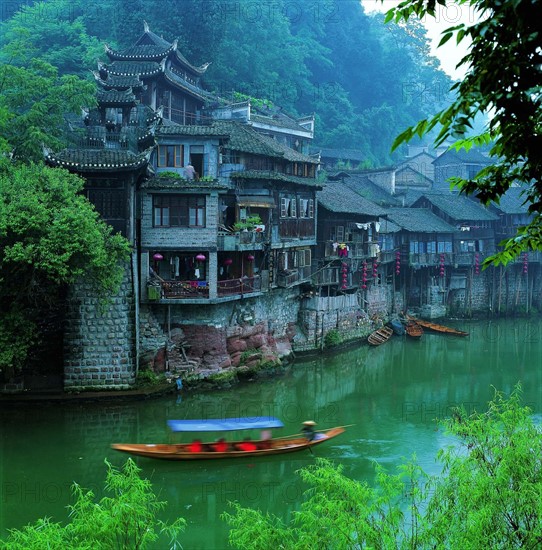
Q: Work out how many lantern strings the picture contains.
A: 7